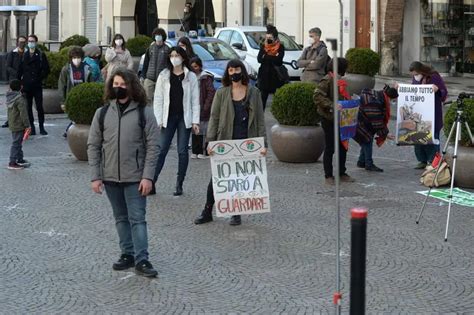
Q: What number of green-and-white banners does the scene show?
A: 1